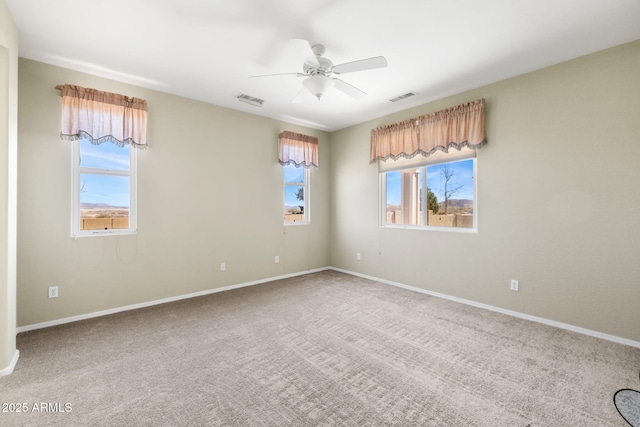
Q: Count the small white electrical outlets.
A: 5